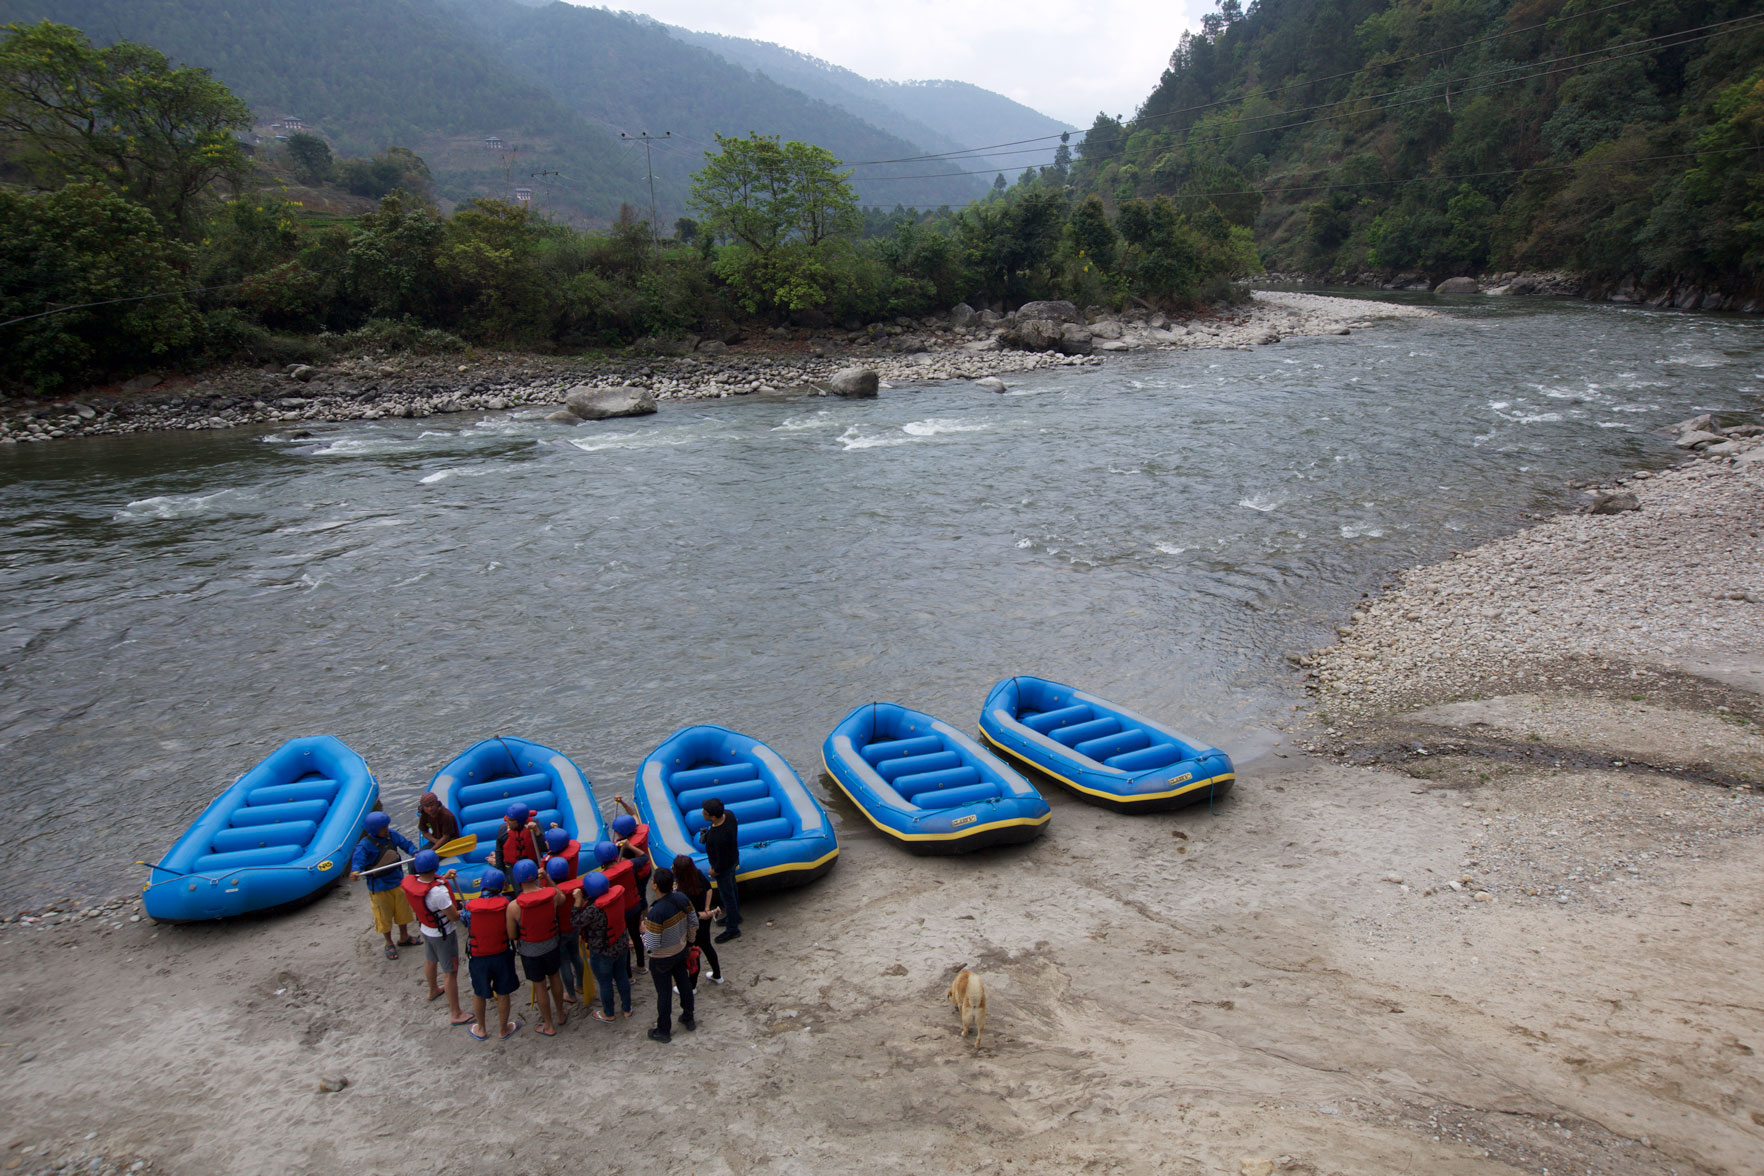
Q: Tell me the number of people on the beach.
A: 14